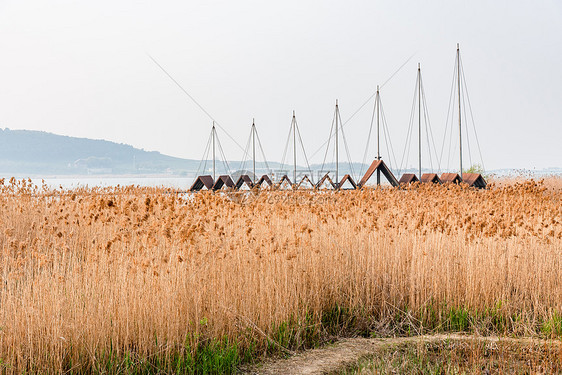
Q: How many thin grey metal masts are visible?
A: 7